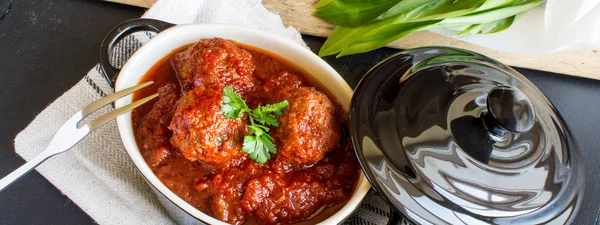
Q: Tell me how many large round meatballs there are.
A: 3